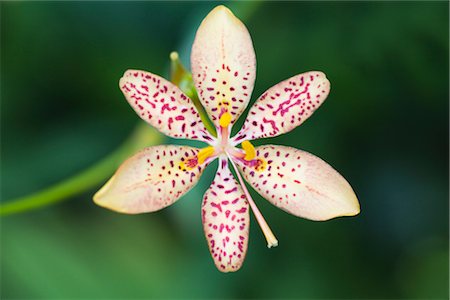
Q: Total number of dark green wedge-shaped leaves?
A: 0